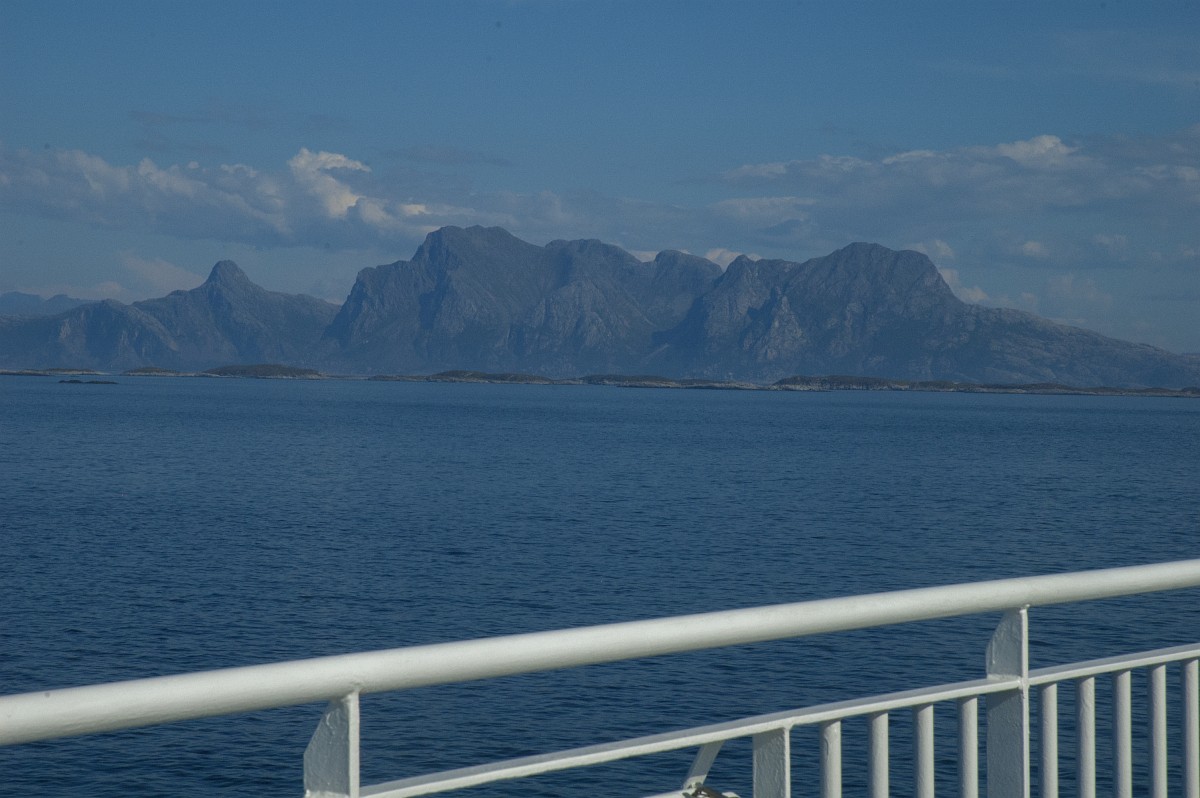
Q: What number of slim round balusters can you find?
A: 9